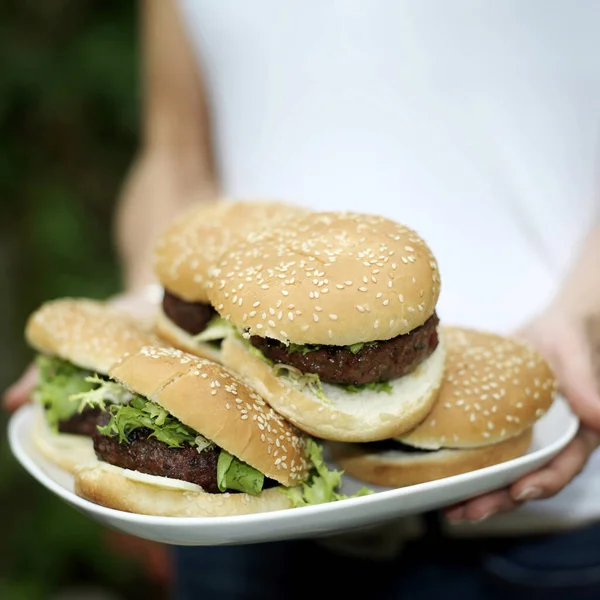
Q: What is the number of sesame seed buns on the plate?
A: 5